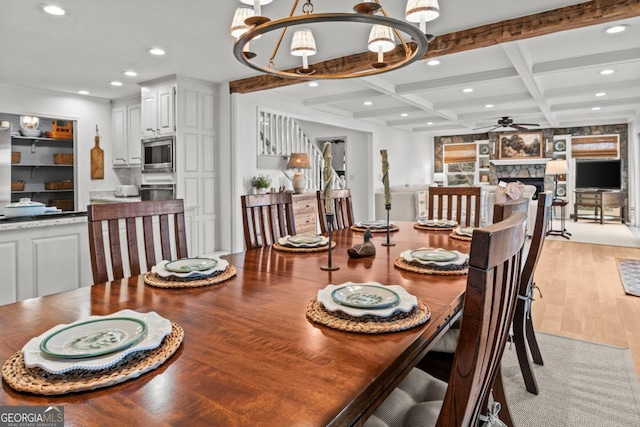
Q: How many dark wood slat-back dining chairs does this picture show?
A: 7